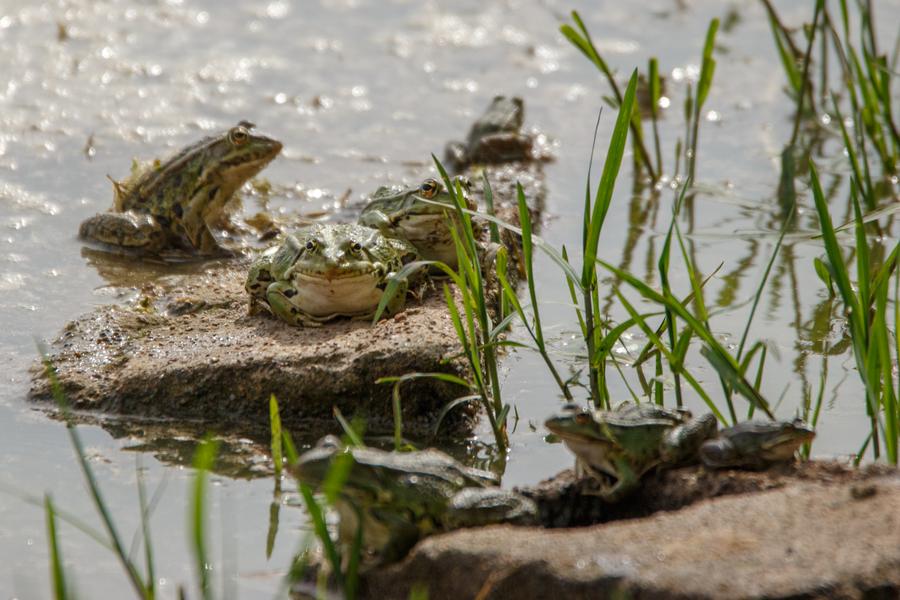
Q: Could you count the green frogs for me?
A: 7